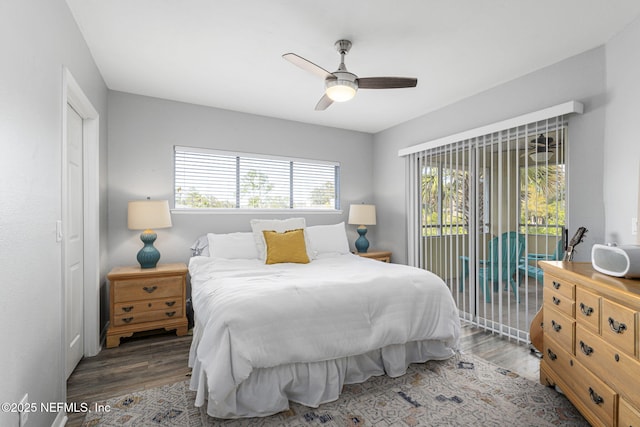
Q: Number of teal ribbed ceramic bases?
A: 2